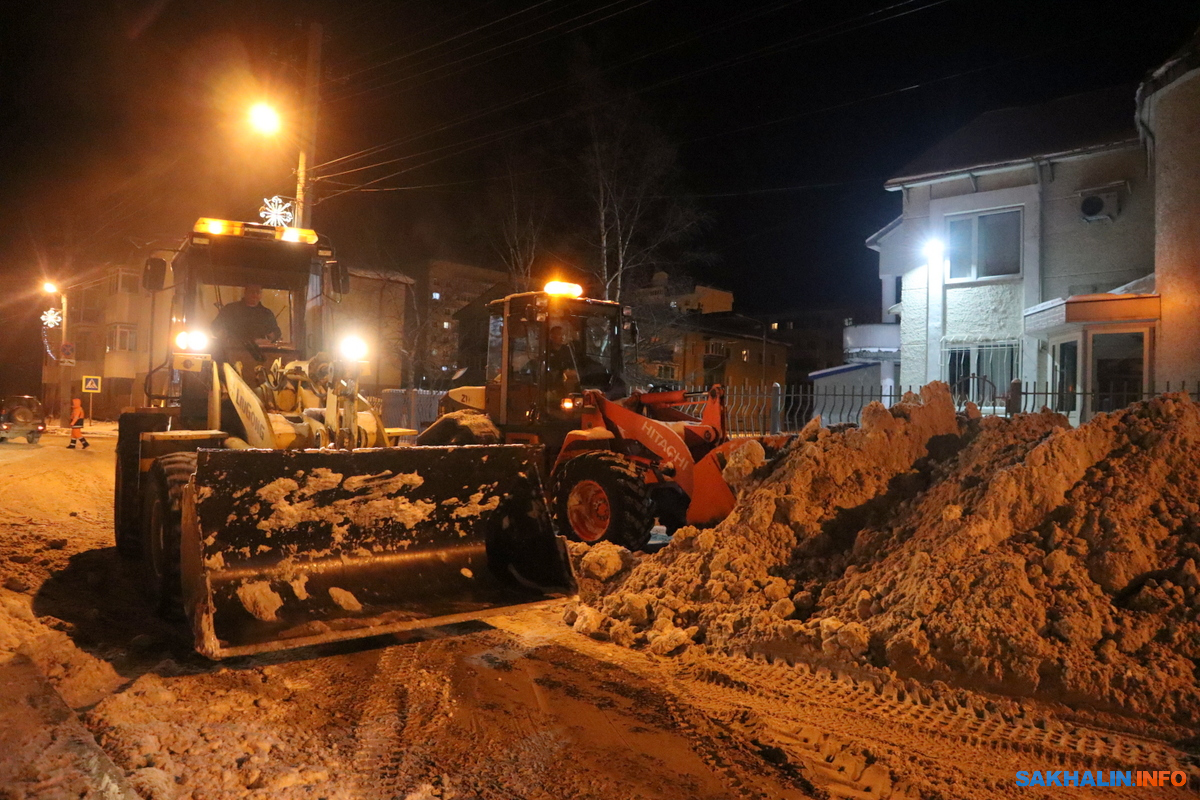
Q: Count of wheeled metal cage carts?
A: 0